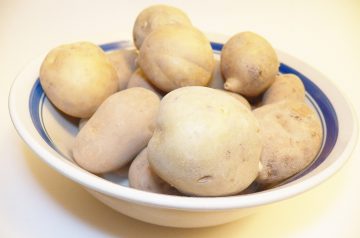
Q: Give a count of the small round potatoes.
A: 4